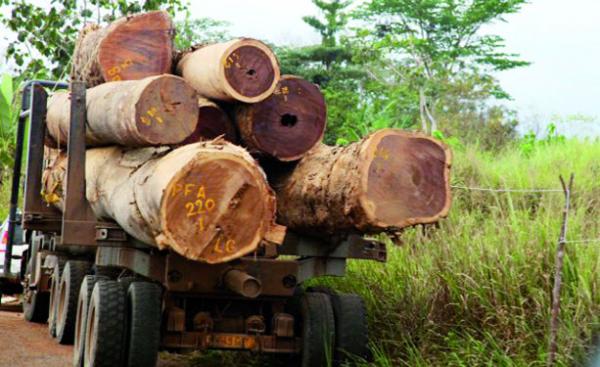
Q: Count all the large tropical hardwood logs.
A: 7